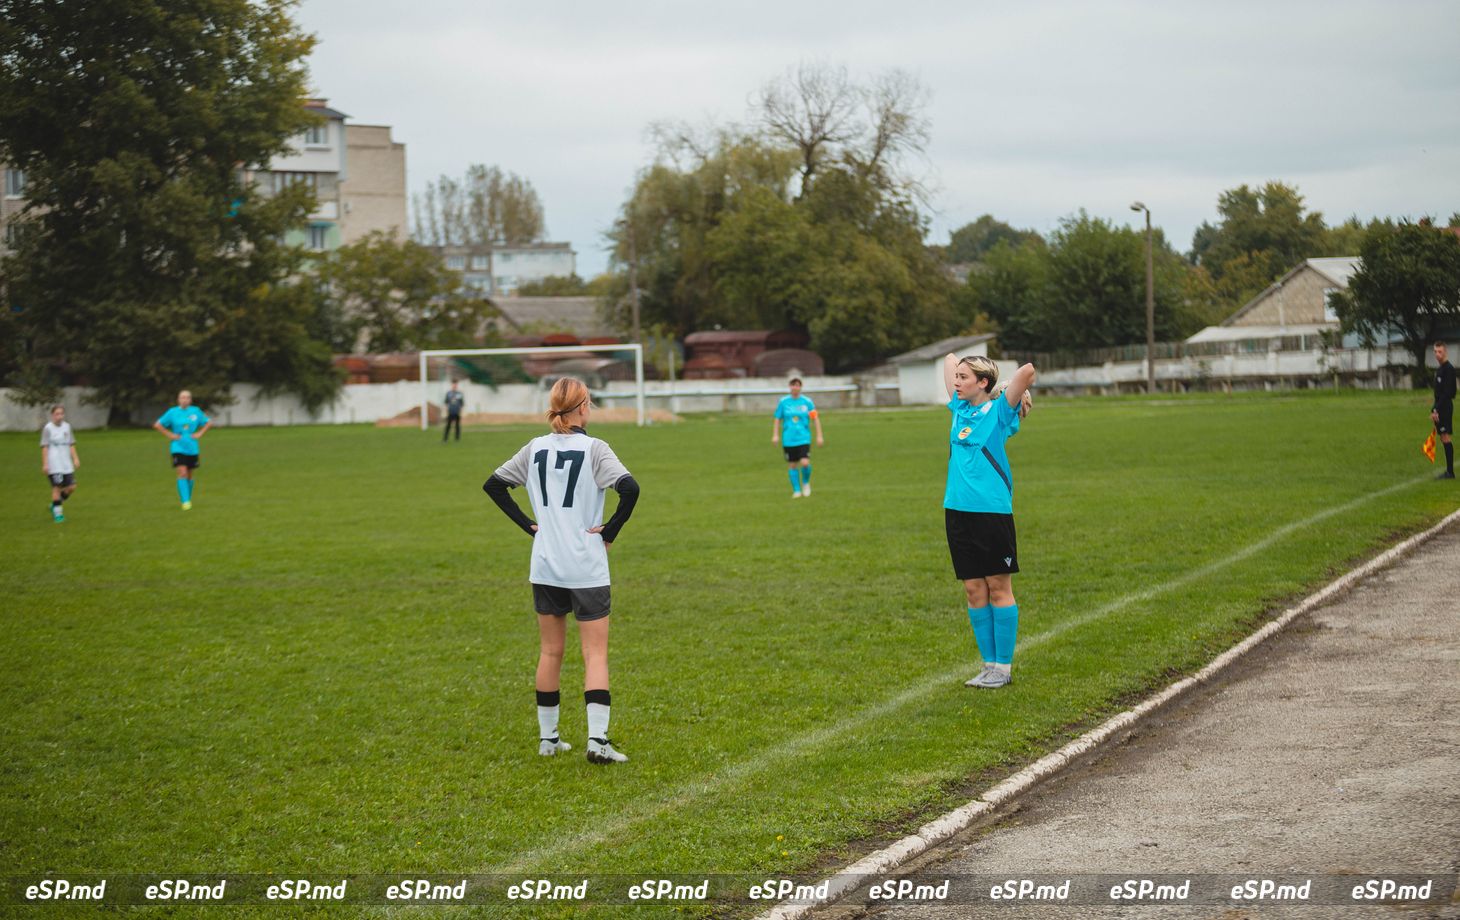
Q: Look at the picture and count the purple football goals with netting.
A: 0